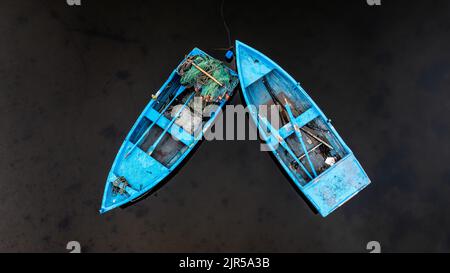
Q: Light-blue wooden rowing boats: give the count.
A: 2